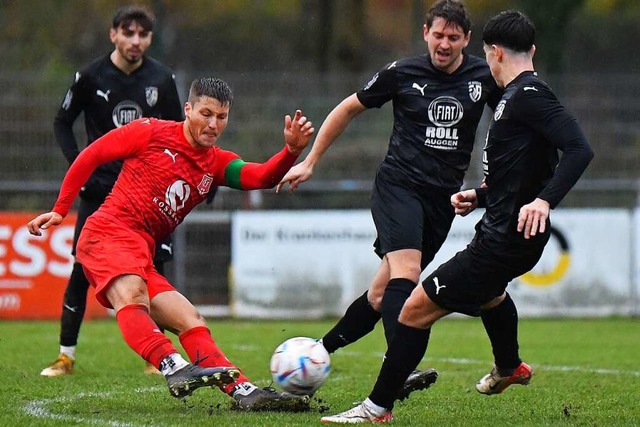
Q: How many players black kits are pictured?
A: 3